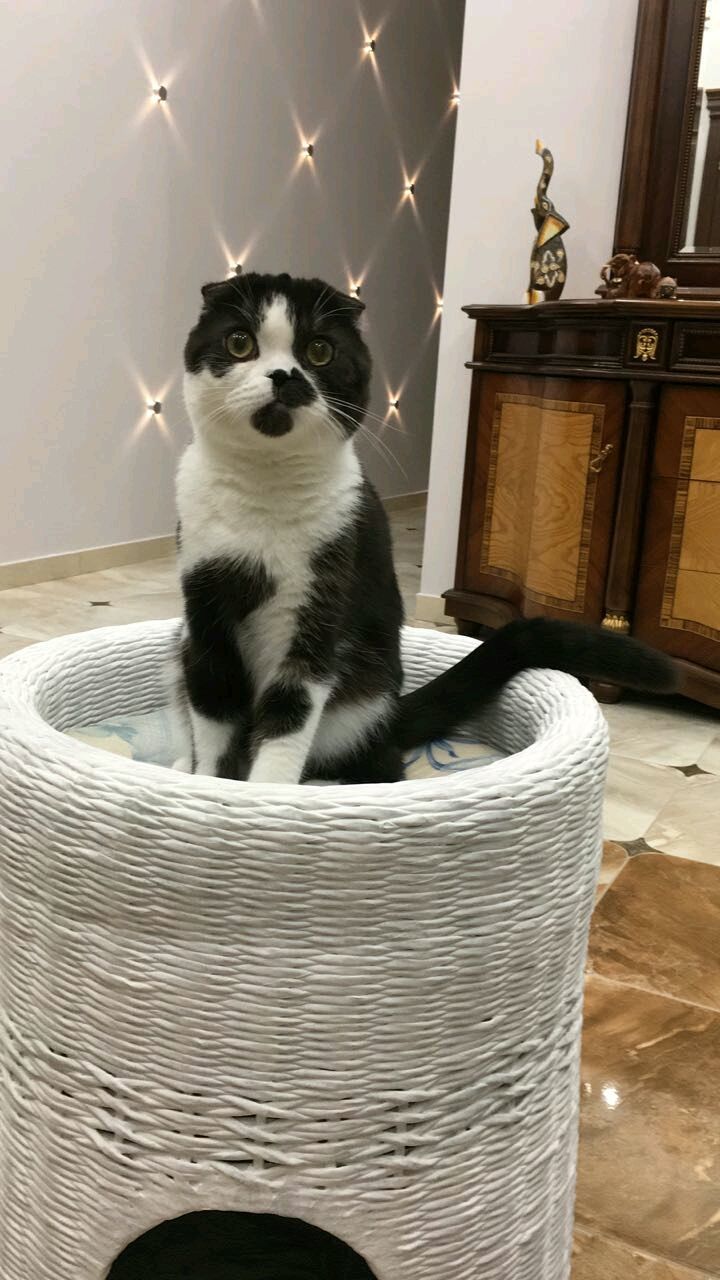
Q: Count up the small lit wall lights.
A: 10